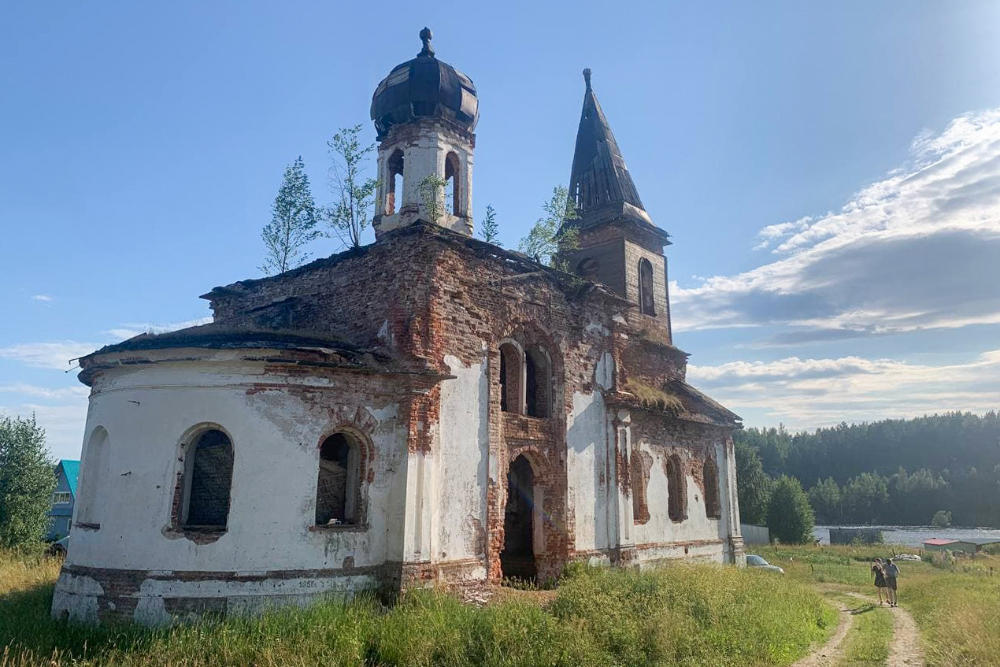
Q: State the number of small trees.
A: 5